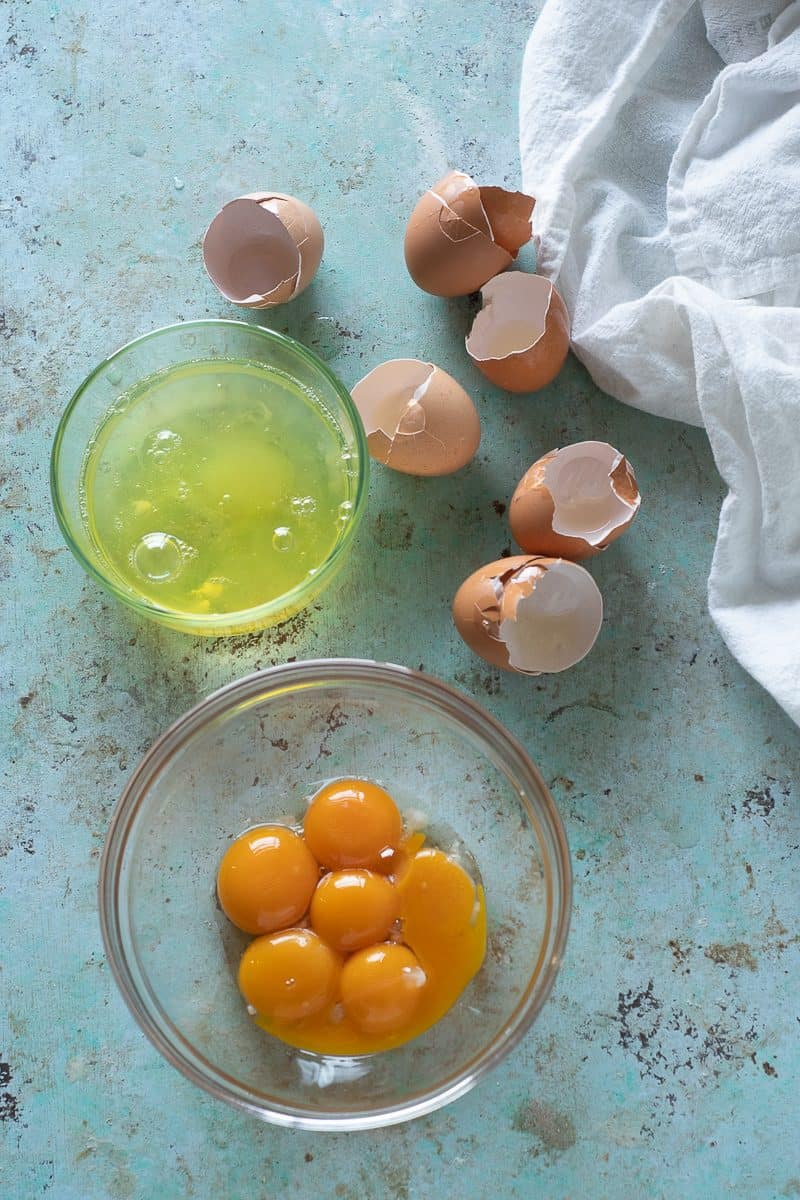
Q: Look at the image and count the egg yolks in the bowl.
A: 6